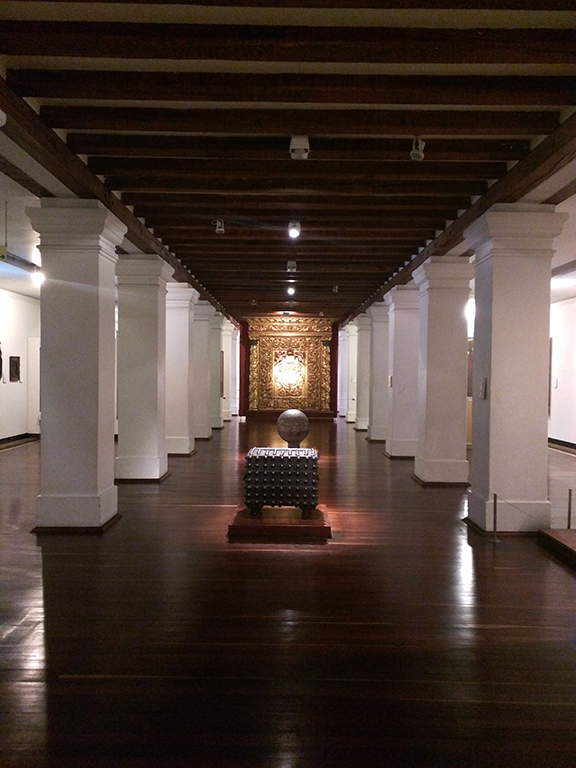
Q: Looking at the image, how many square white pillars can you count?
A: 14